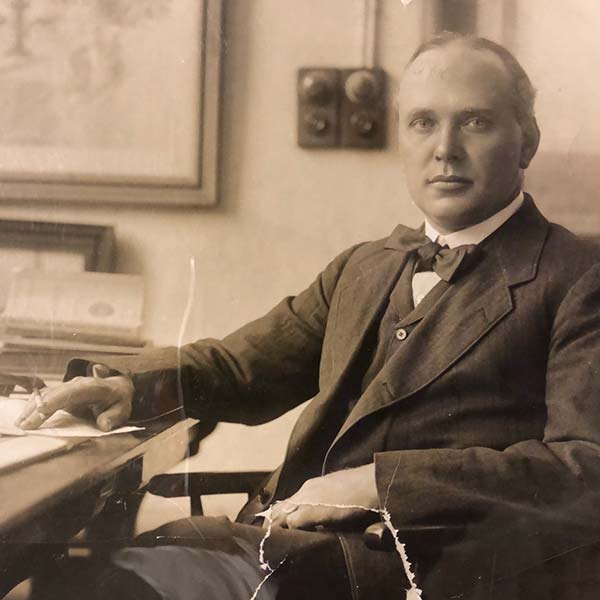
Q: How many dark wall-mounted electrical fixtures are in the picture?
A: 2